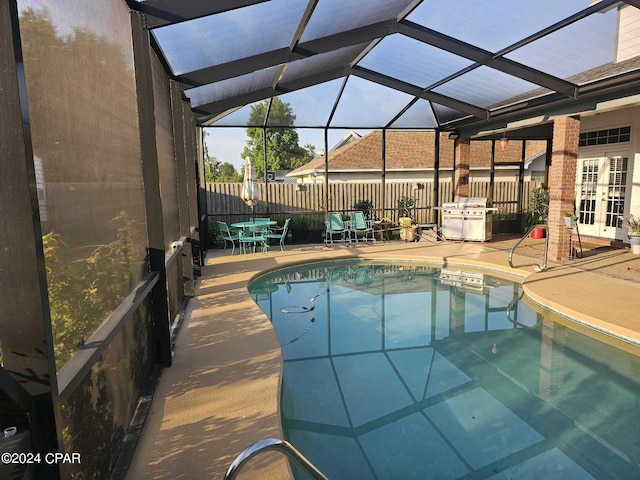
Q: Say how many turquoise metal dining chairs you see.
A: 4